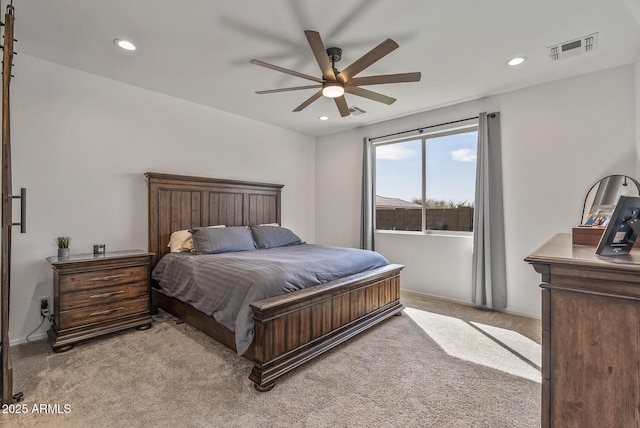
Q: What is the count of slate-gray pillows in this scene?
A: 2